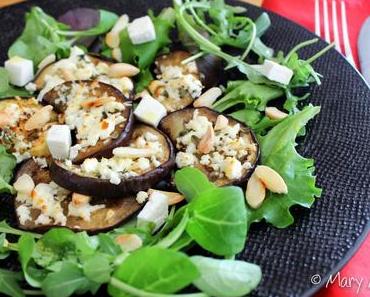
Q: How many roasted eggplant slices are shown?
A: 7